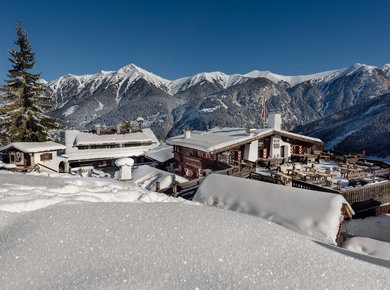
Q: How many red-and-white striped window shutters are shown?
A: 5